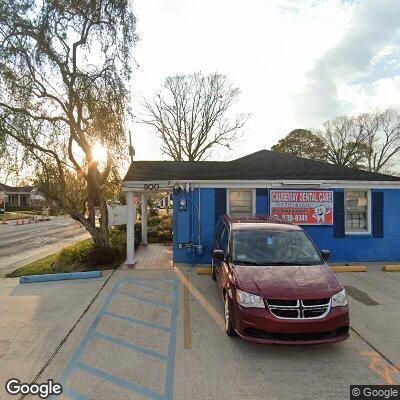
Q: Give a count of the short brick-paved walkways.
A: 1